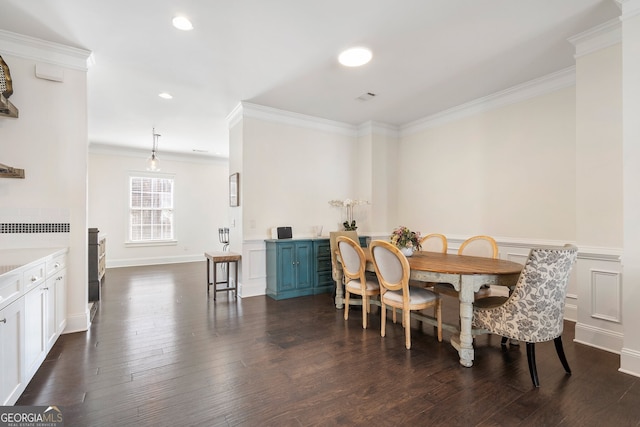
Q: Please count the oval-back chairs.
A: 4